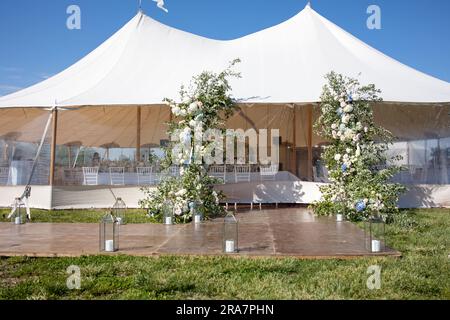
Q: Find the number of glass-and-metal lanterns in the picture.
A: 8